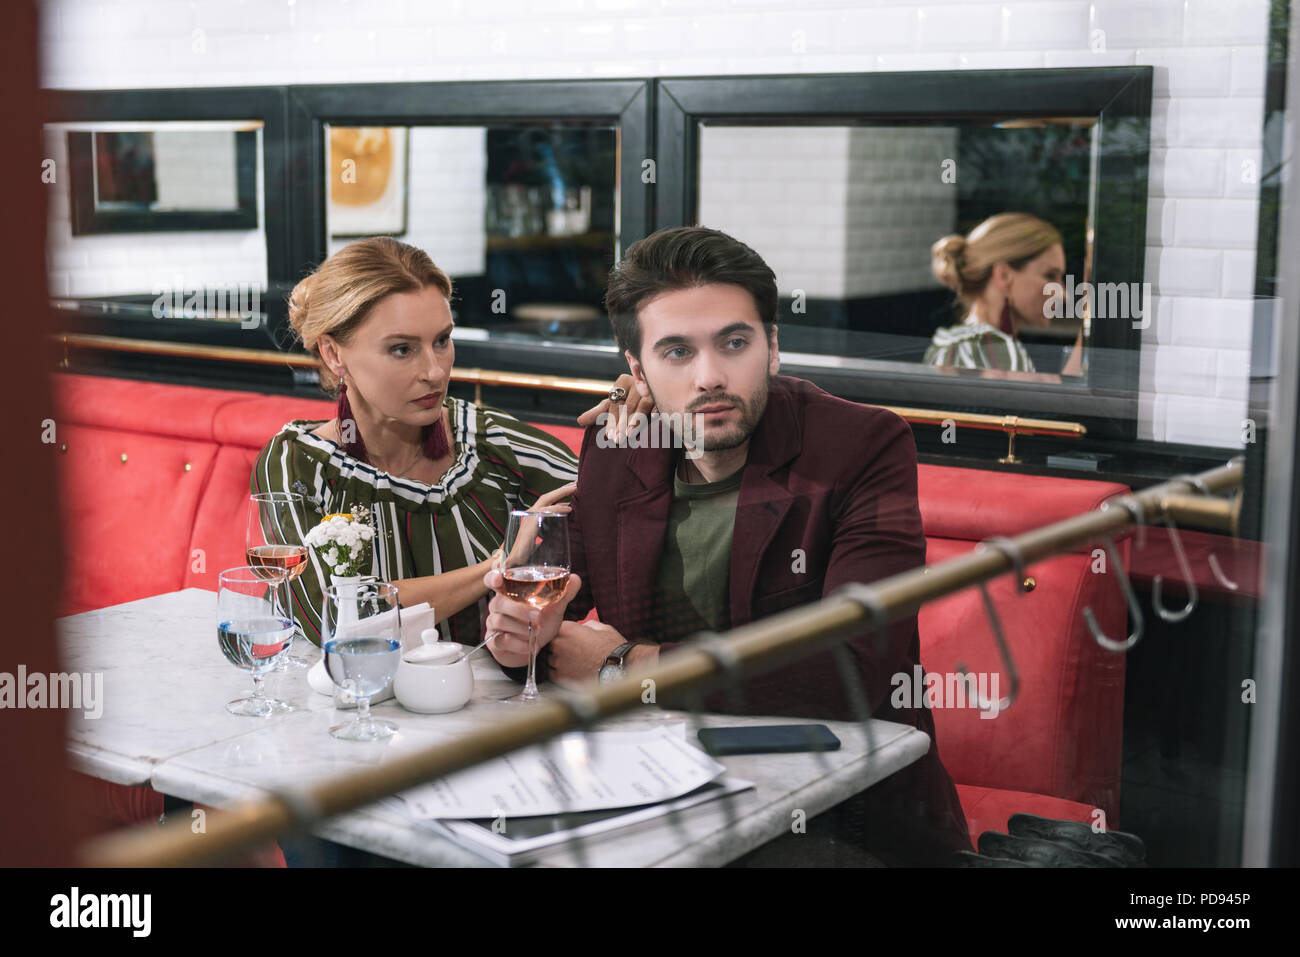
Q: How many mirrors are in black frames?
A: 3